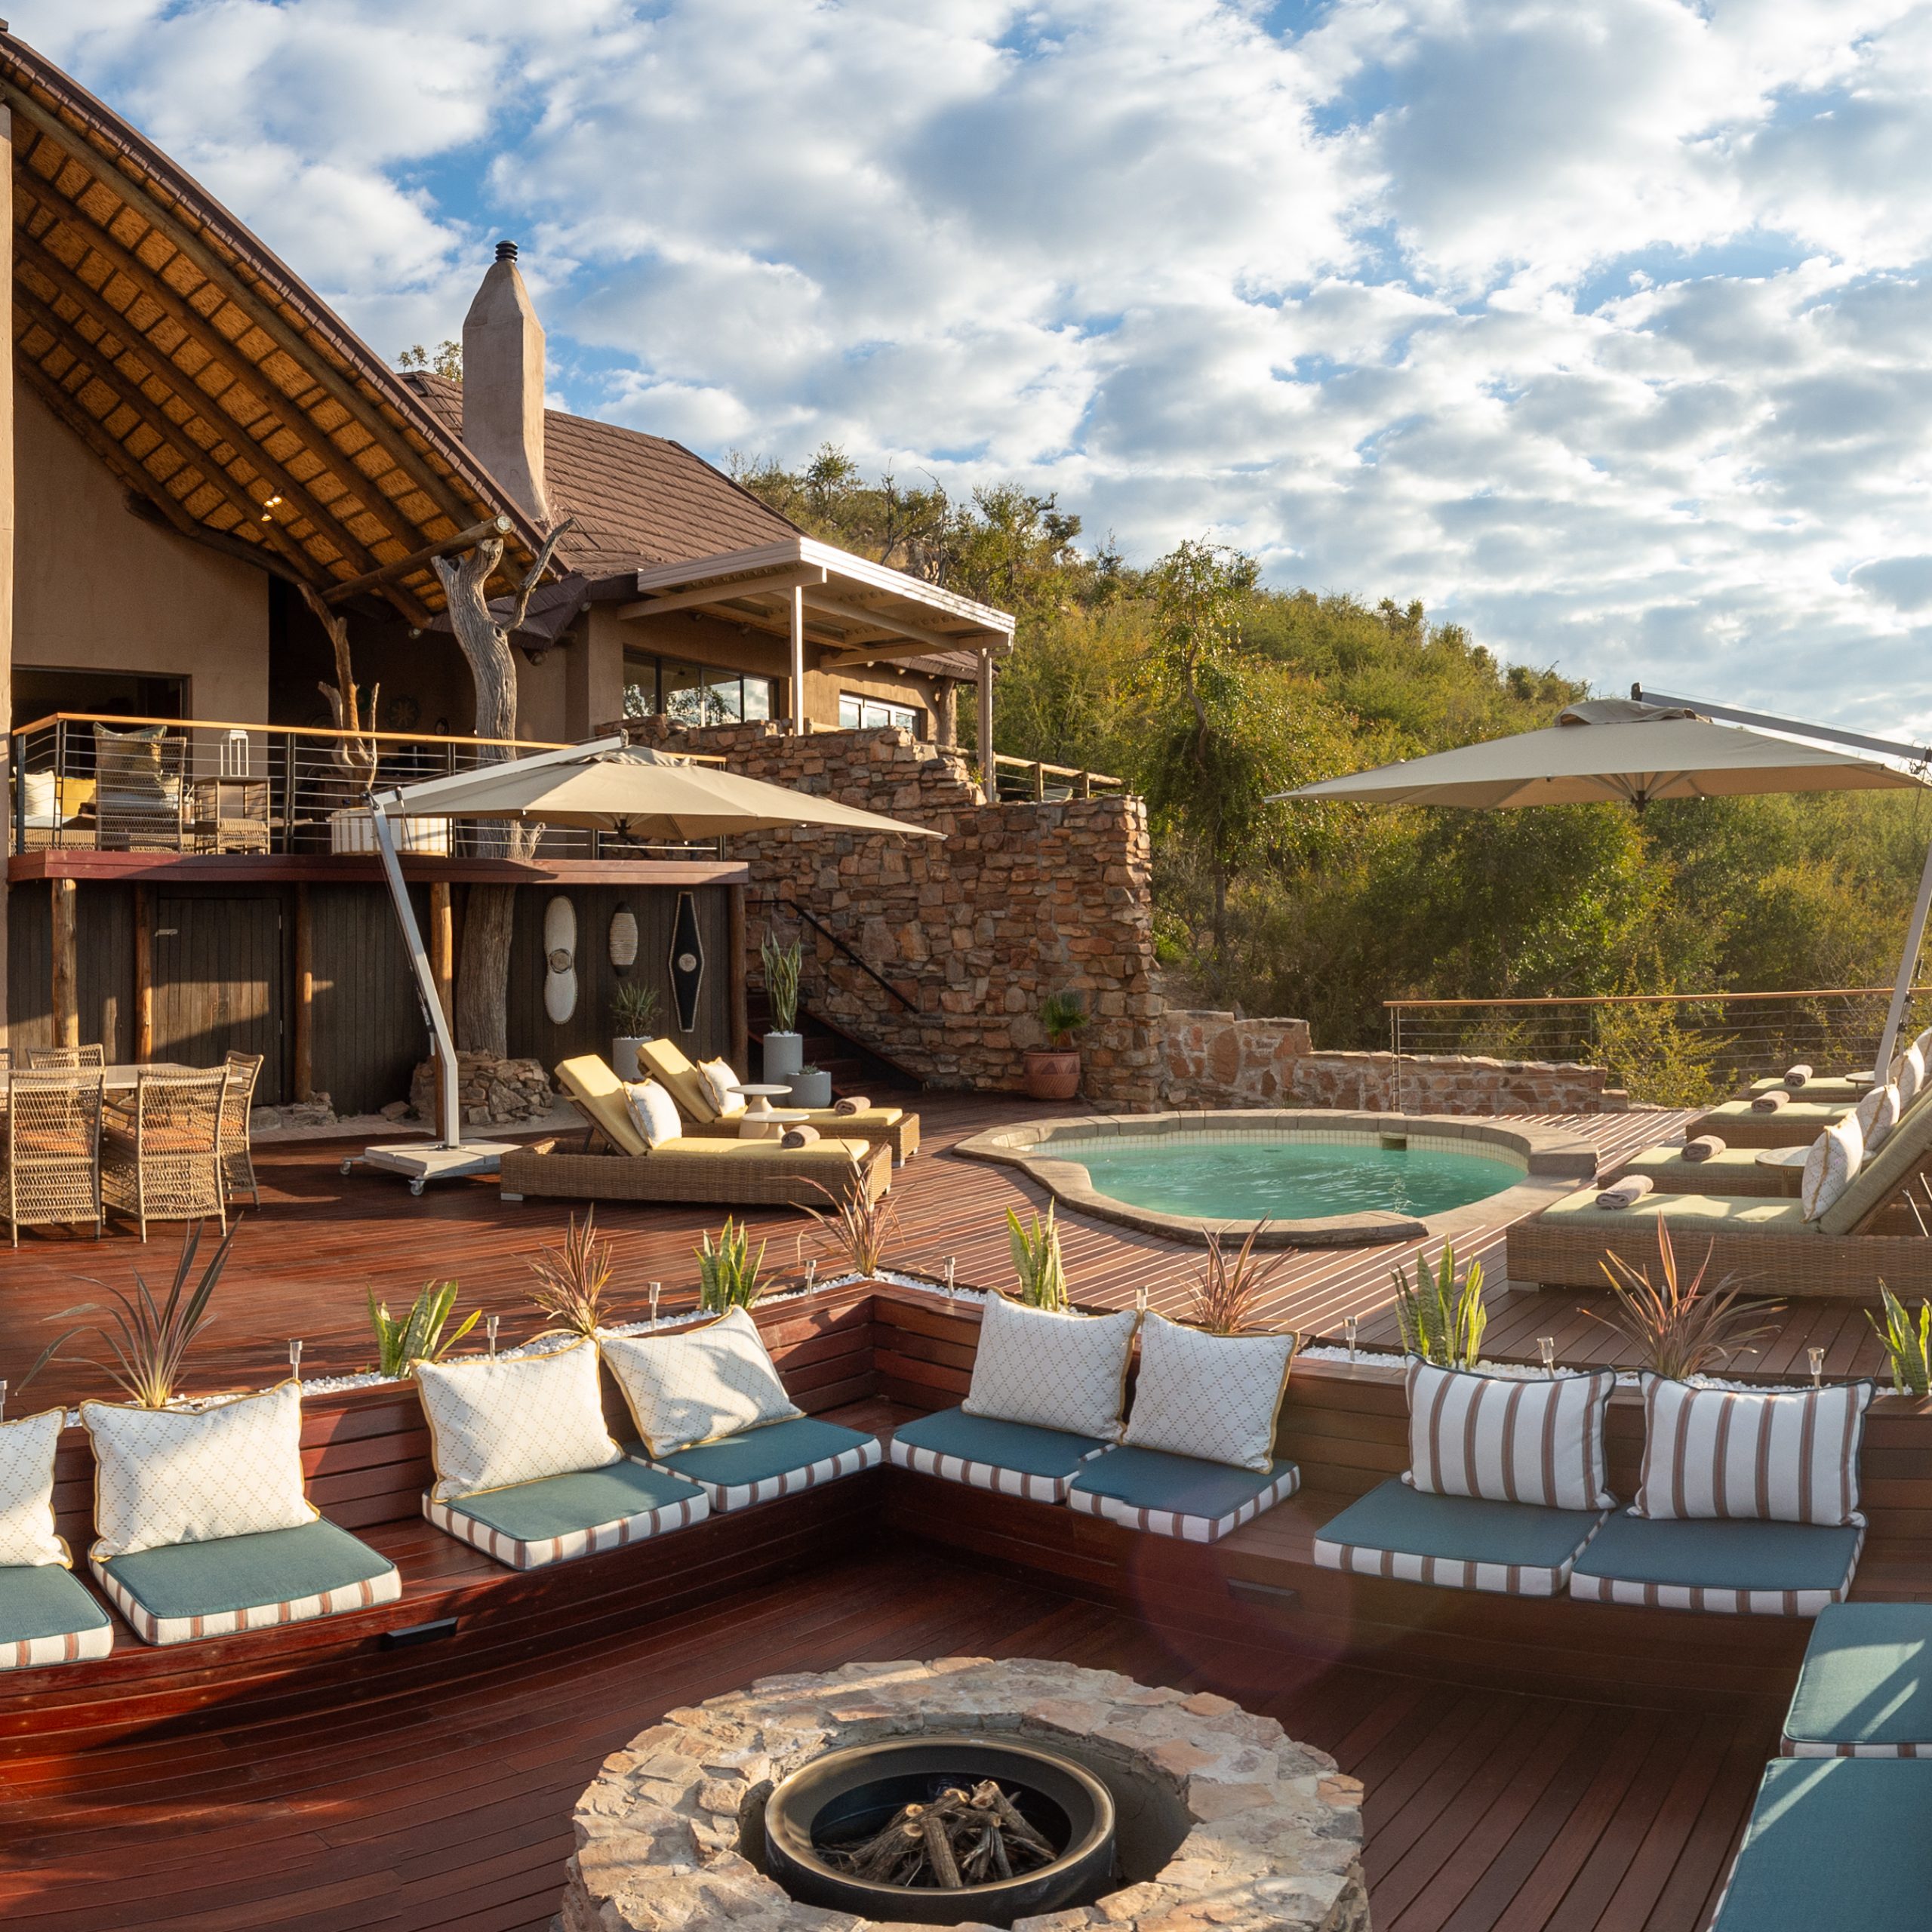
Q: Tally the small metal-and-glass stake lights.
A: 10